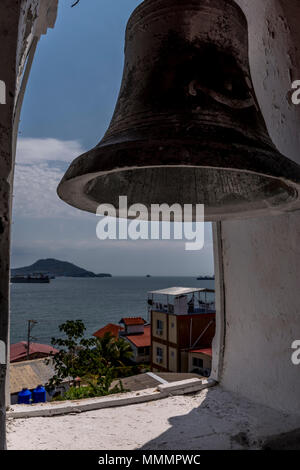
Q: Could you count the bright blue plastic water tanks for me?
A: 2